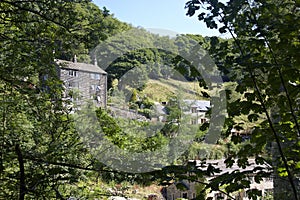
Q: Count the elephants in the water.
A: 0